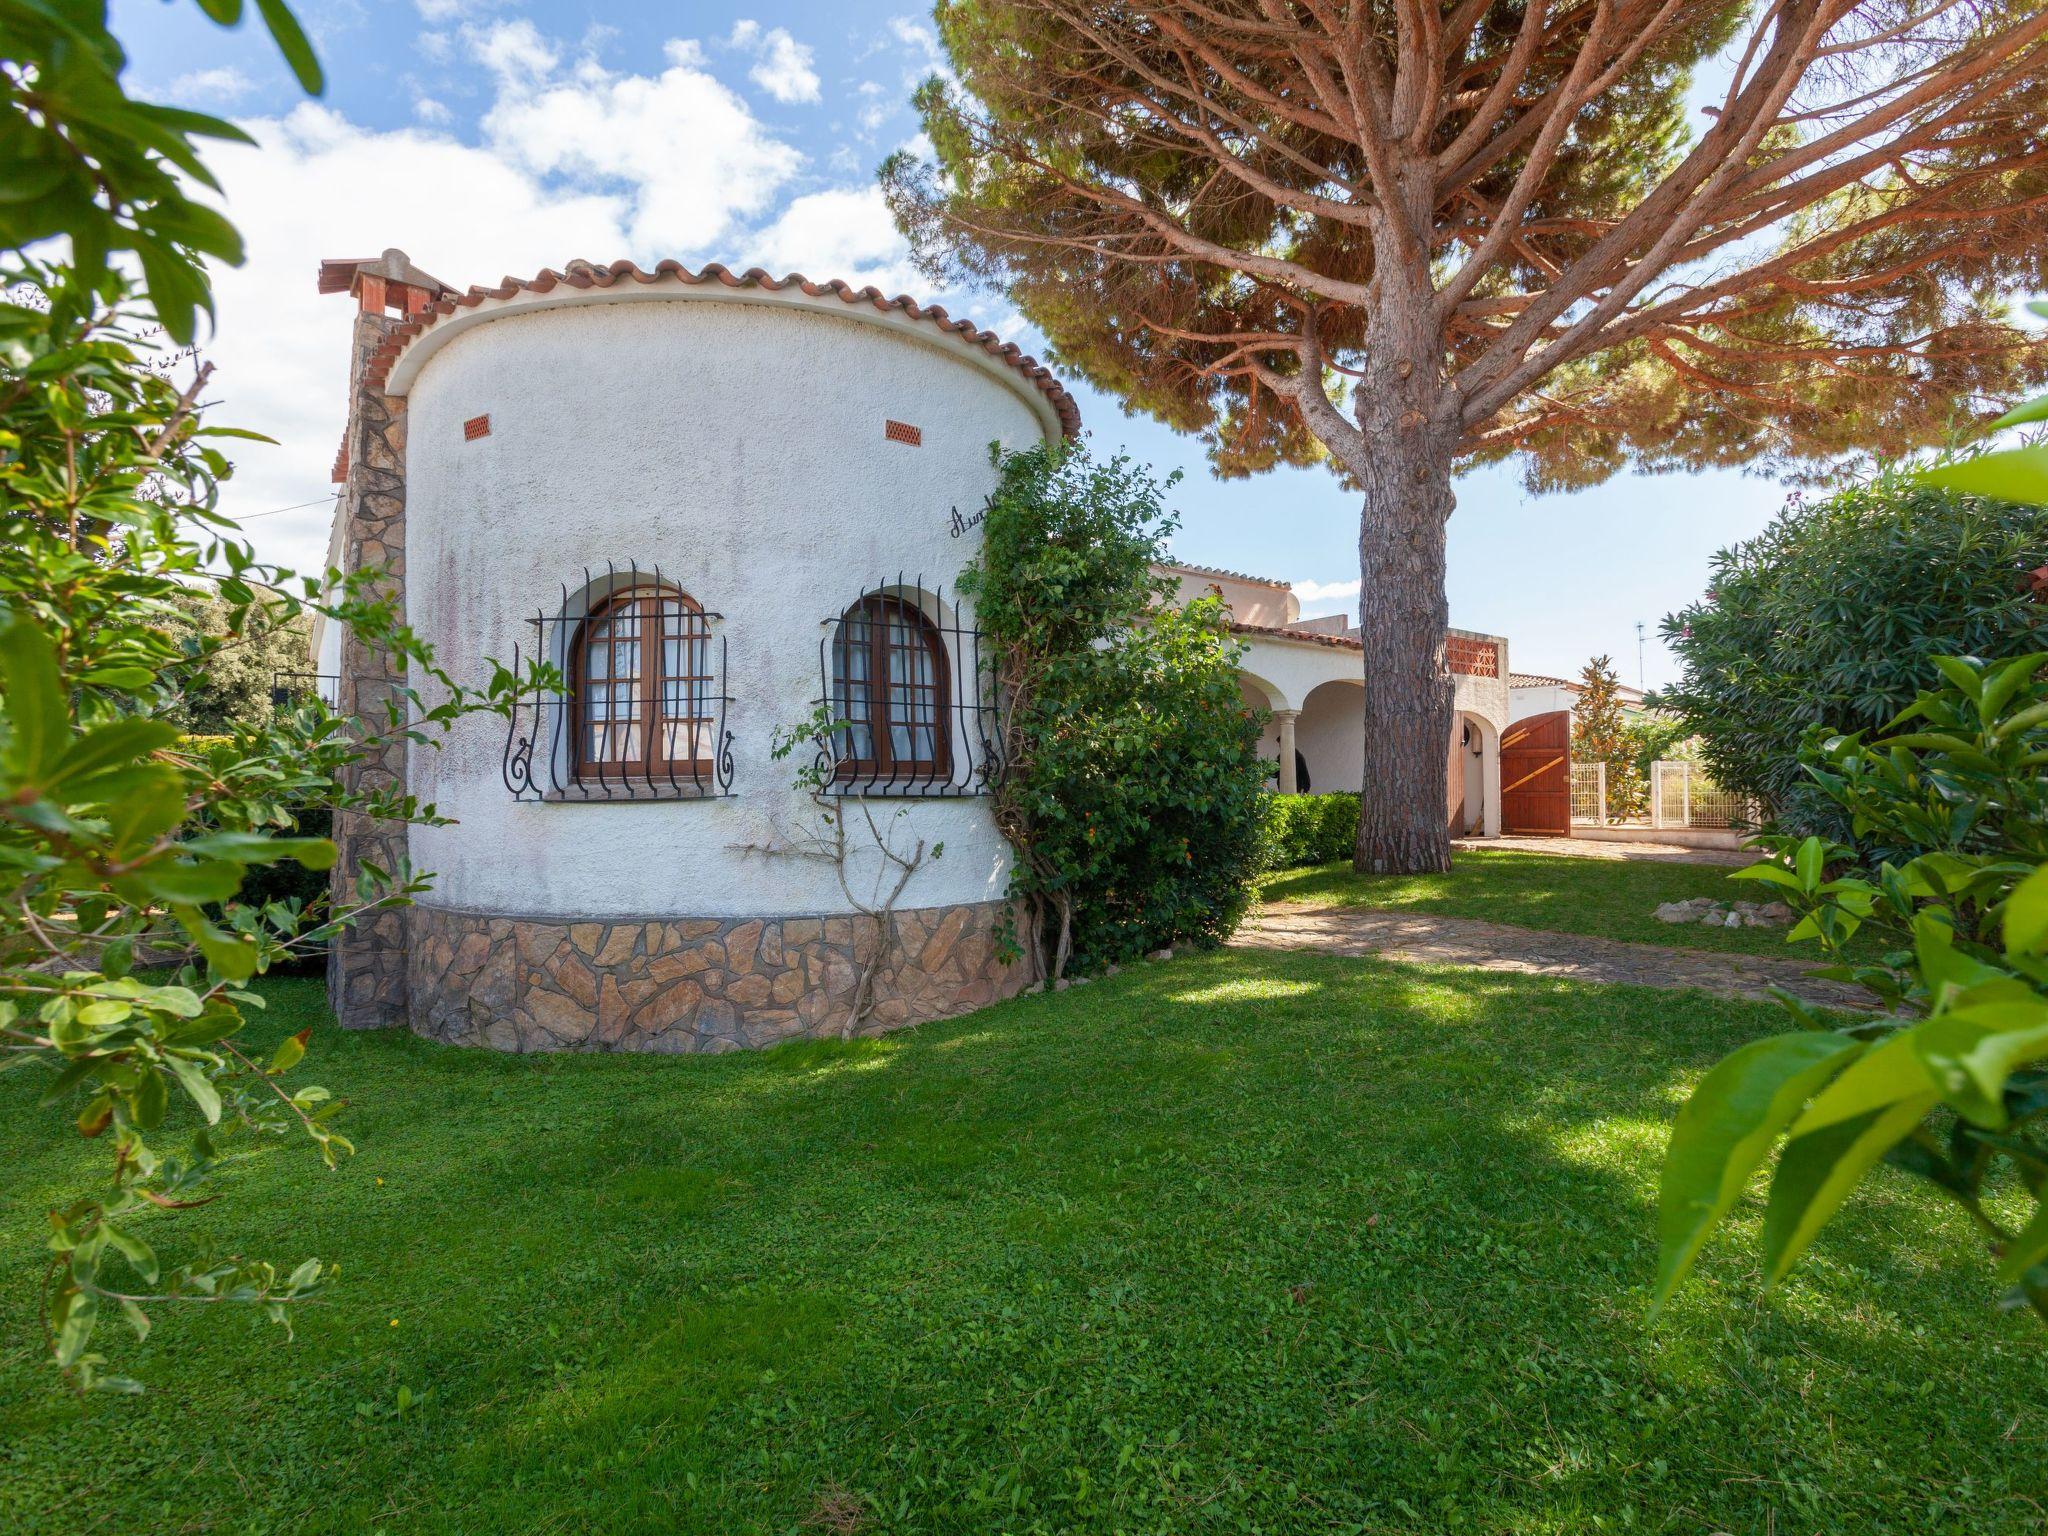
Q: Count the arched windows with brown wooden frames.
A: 2